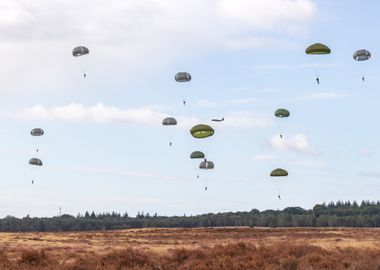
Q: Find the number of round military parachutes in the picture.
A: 12